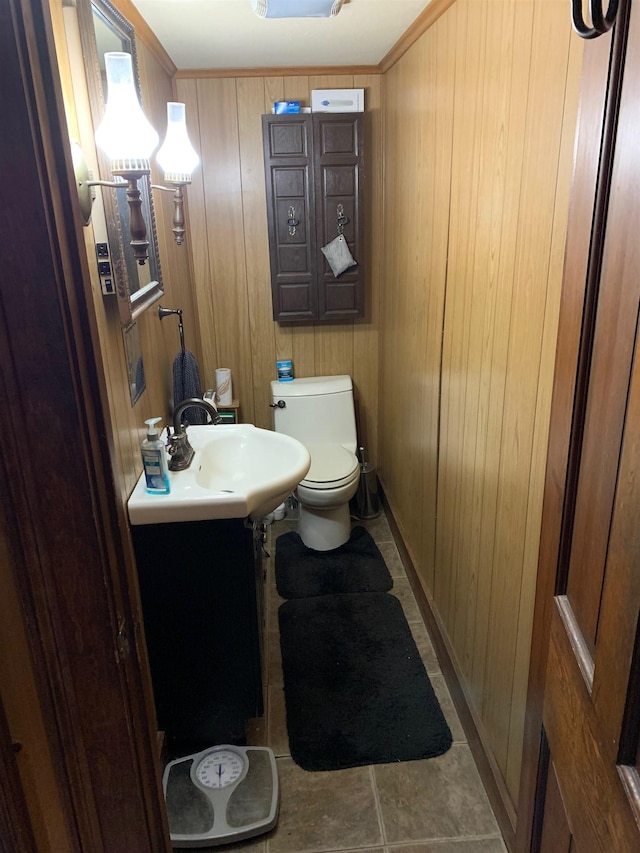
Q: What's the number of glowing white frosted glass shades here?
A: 2